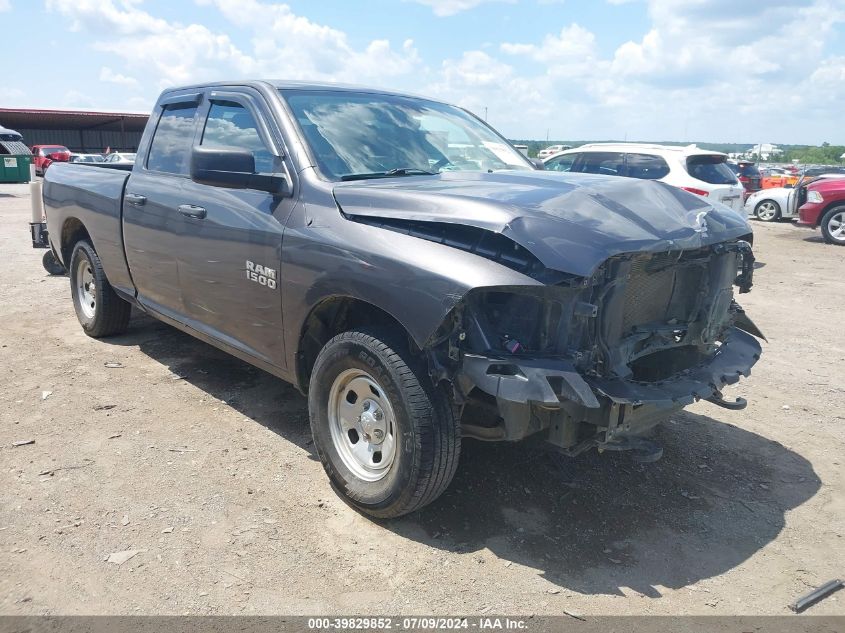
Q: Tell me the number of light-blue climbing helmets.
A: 0